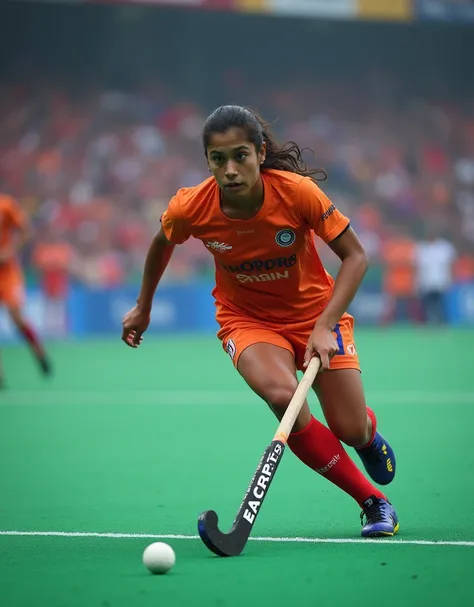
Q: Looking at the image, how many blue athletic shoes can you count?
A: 2